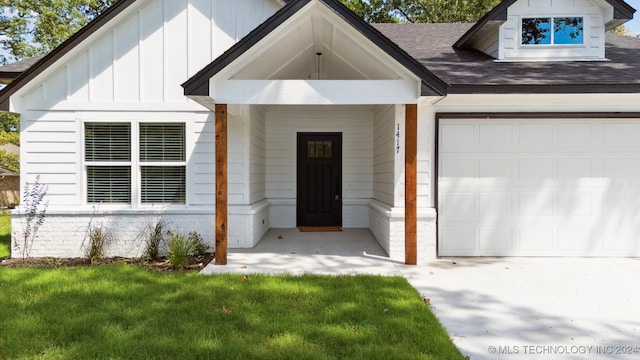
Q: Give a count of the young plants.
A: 5